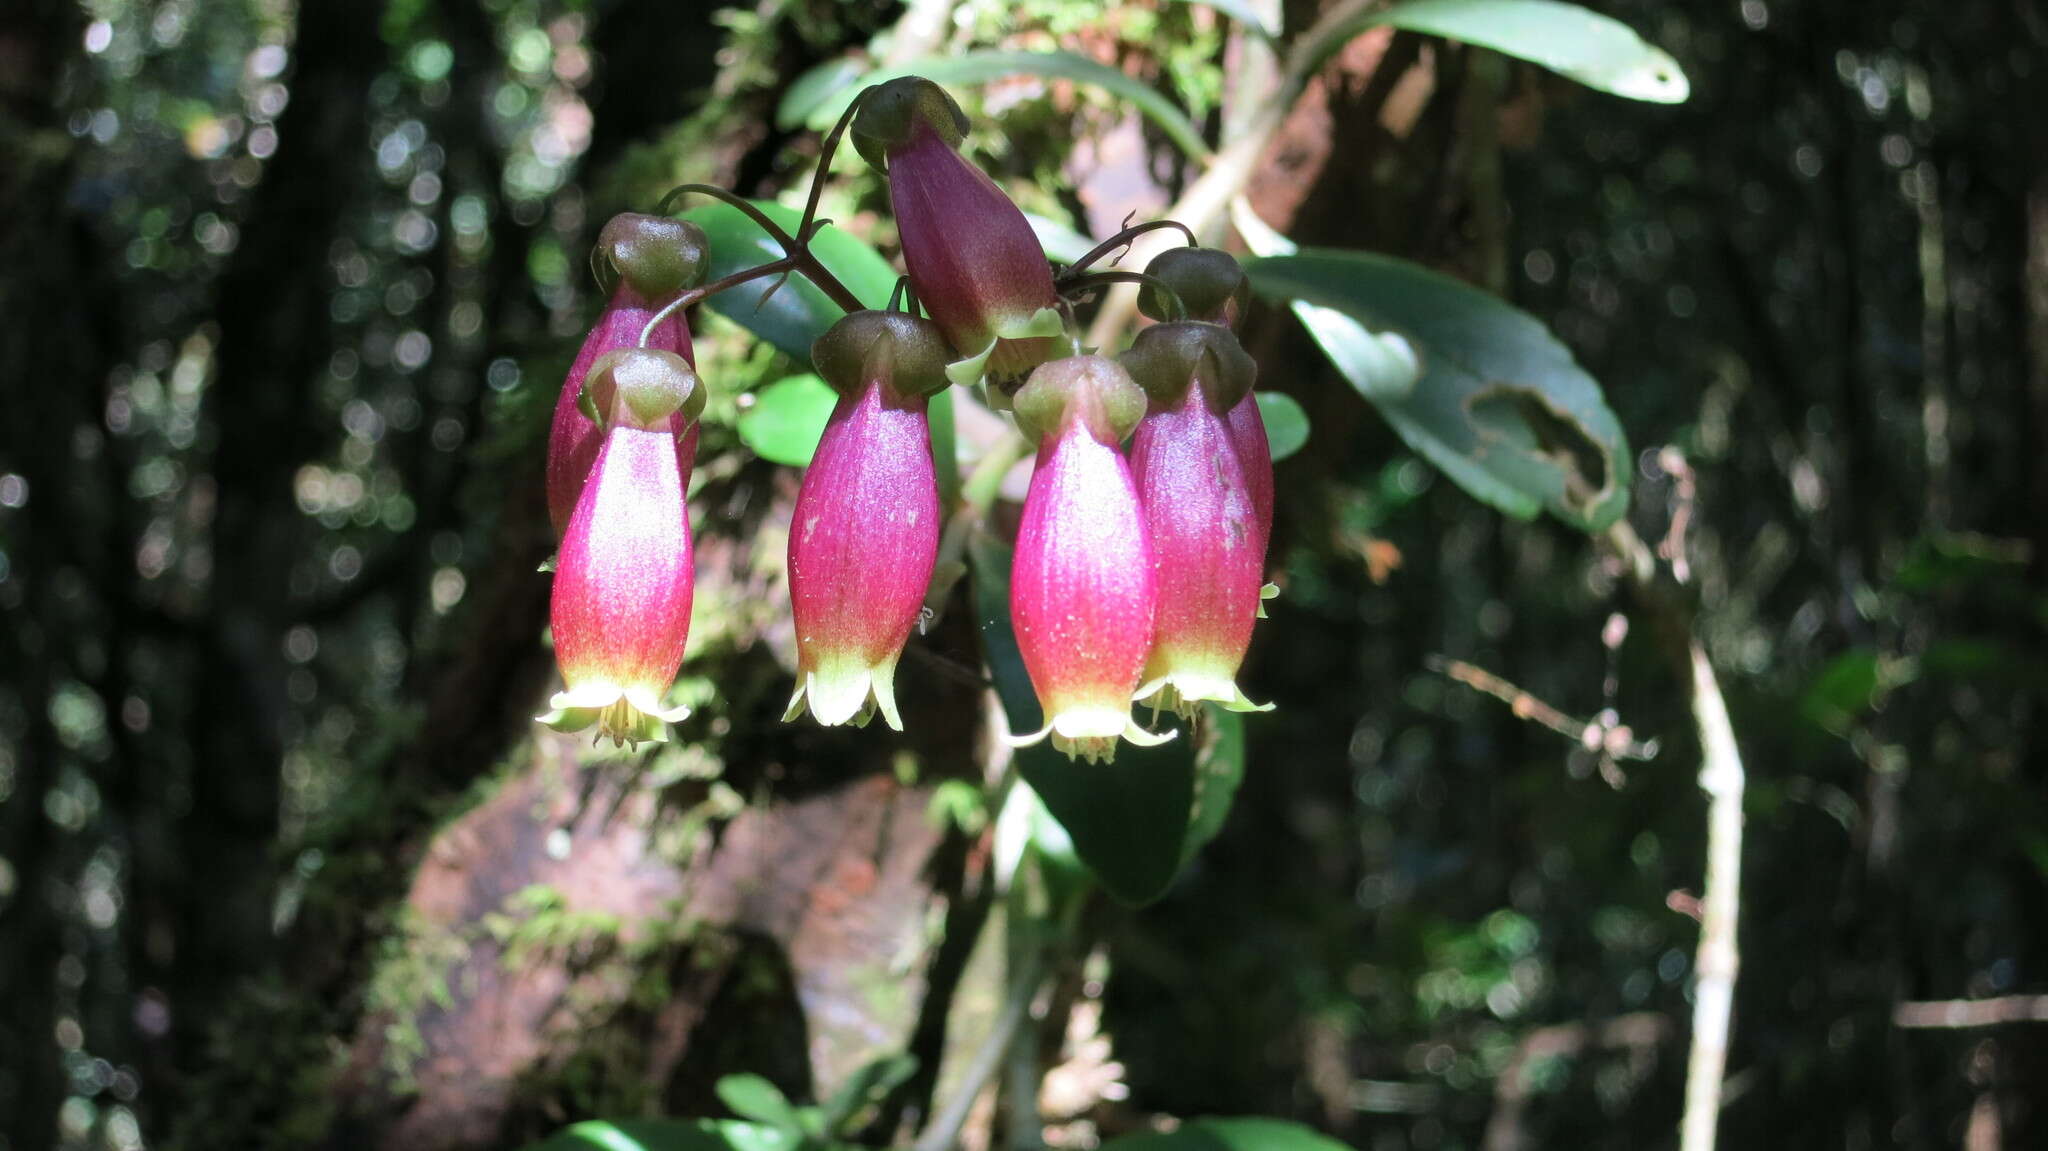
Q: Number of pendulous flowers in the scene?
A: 7